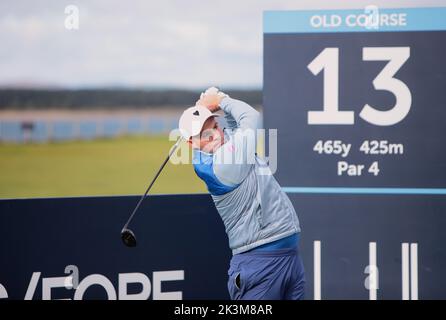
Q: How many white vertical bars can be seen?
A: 4